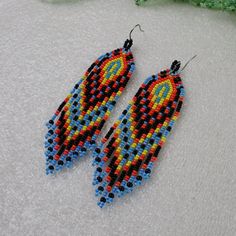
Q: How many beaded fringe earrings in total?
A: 2